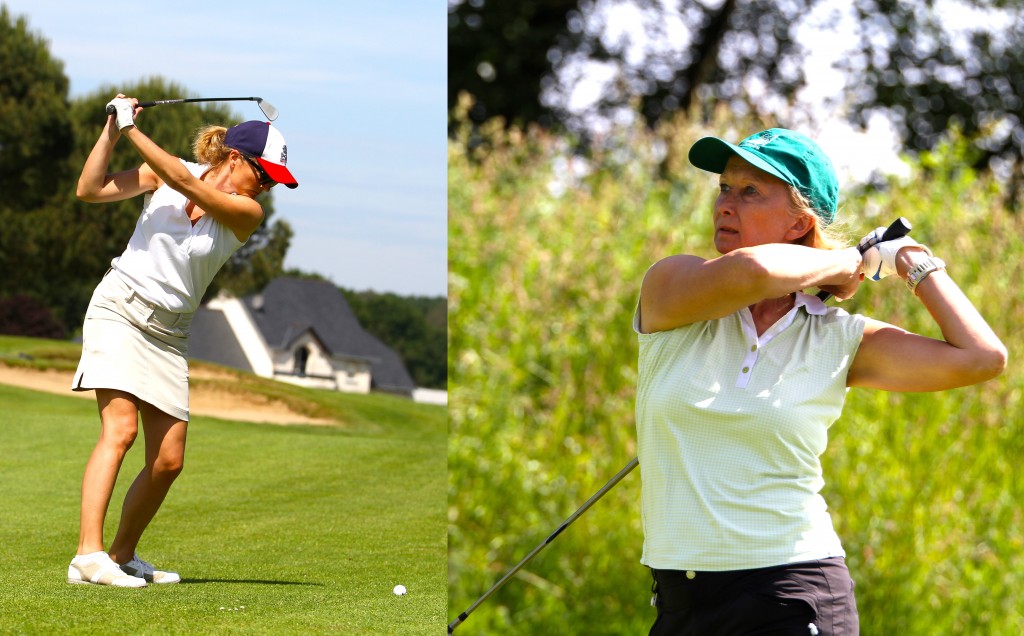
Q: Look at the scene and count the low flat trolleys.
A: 0